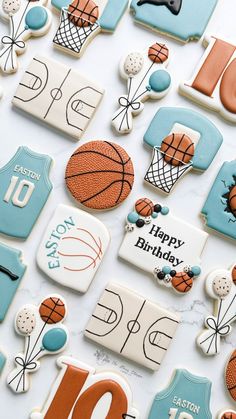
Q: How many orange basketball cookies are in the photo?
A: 2